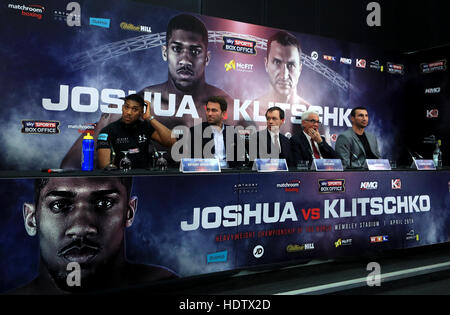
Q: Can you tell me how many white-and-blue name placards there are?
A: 5